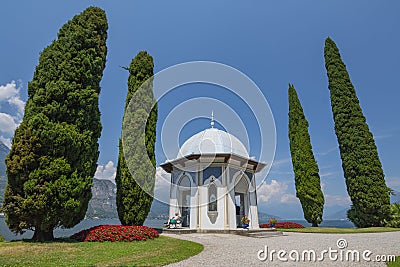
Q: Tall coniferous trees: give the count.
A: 4